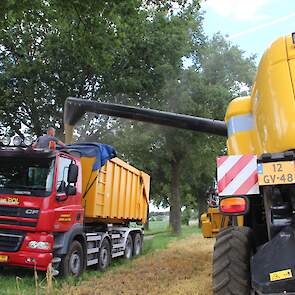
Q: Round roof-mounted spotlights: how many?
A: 3